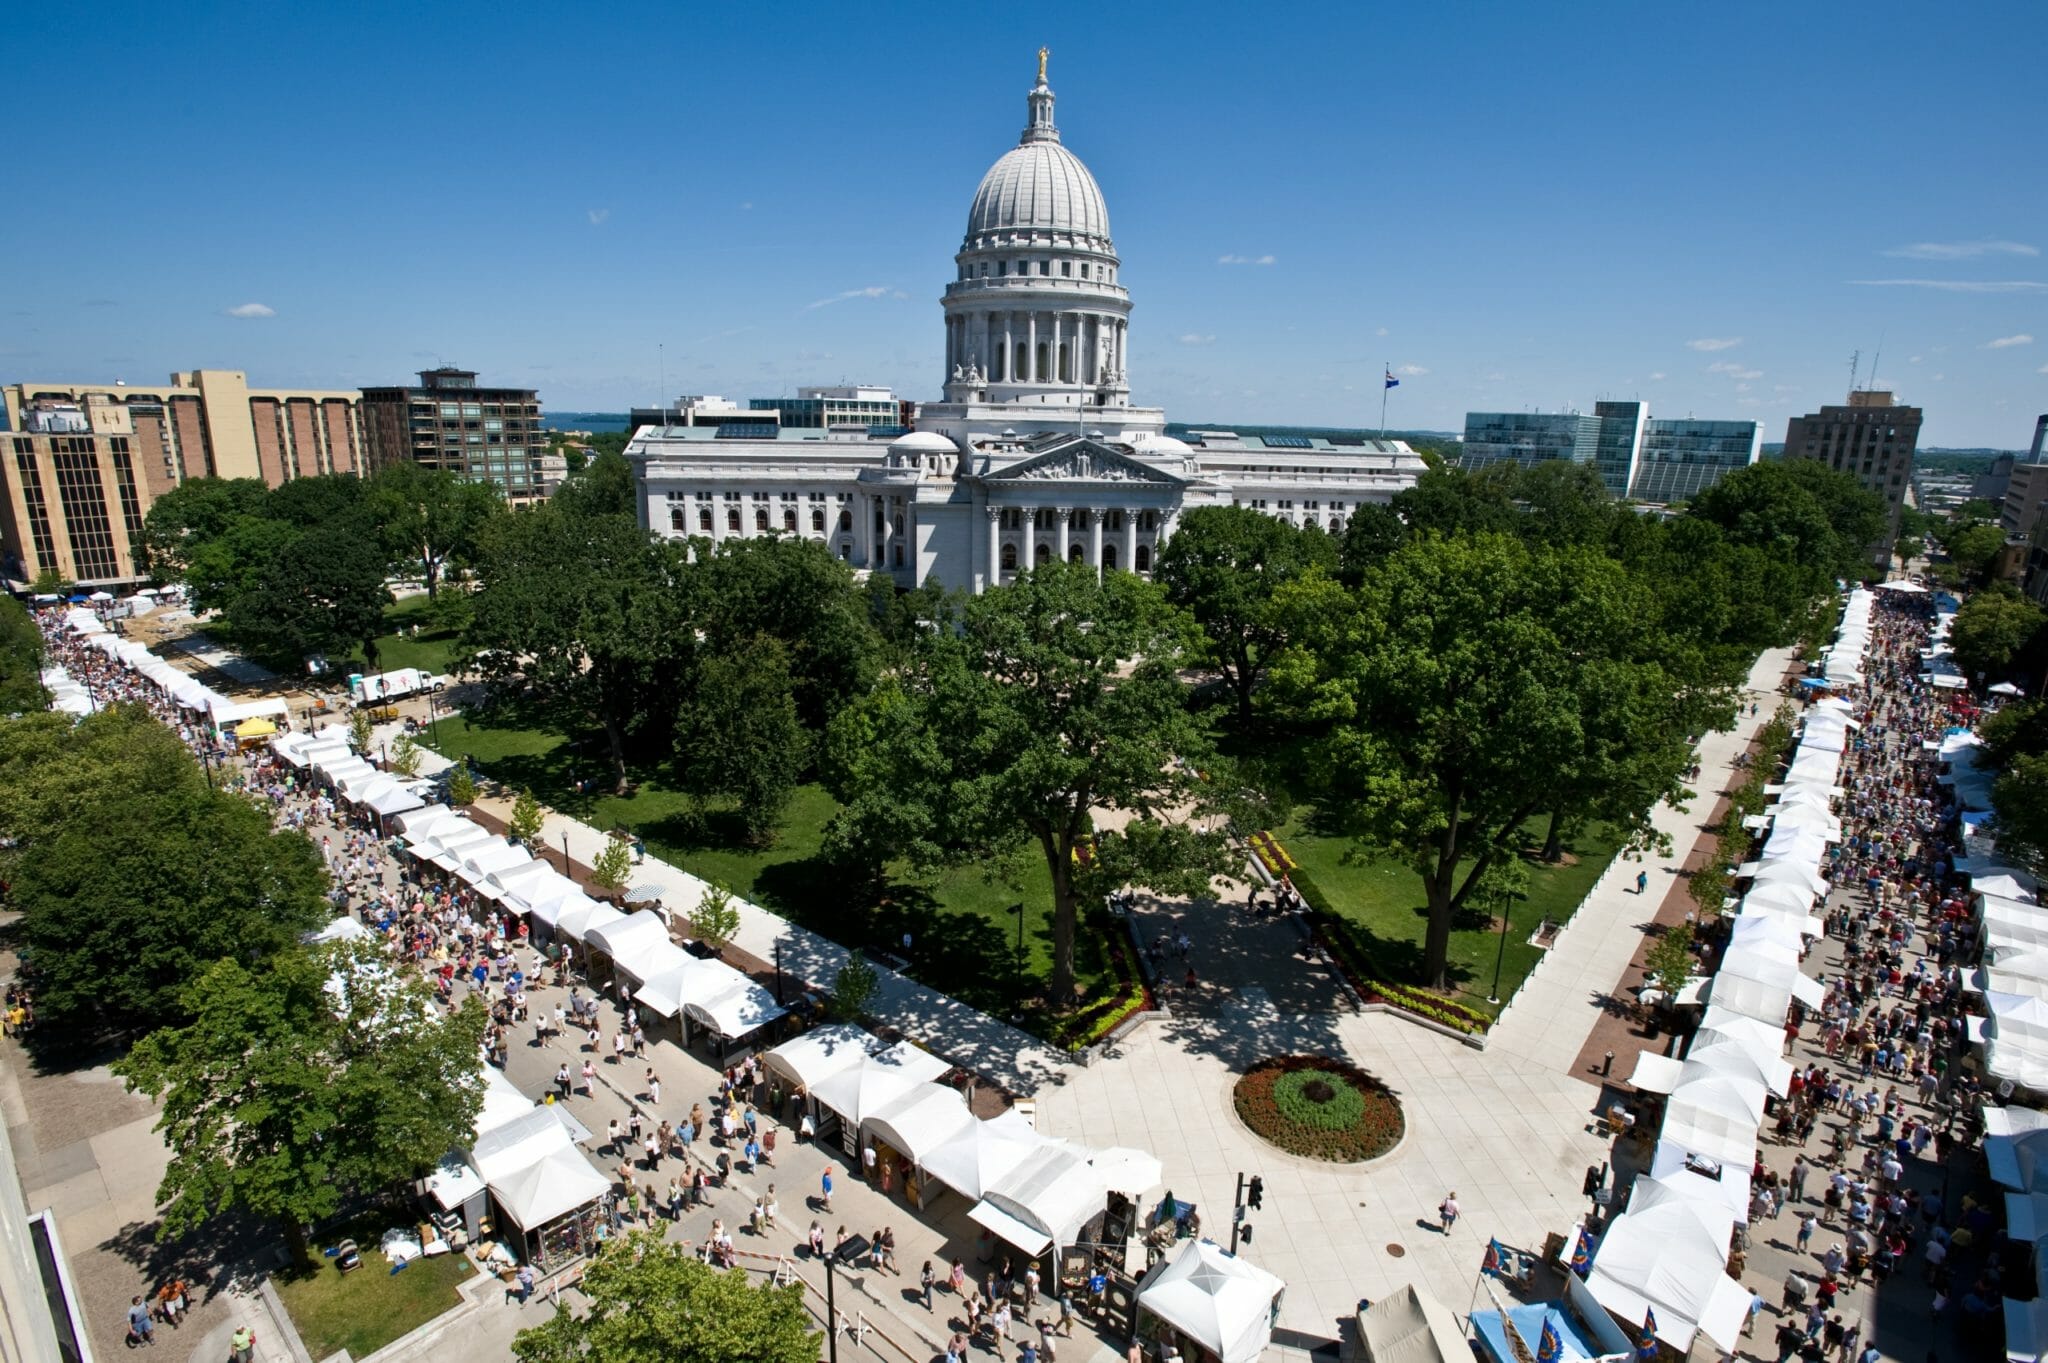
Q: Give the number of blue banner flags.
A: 4